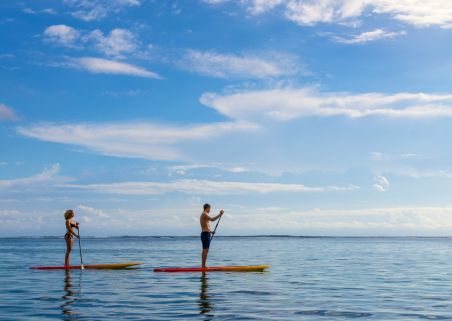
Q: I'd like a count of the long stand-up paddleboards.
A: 2